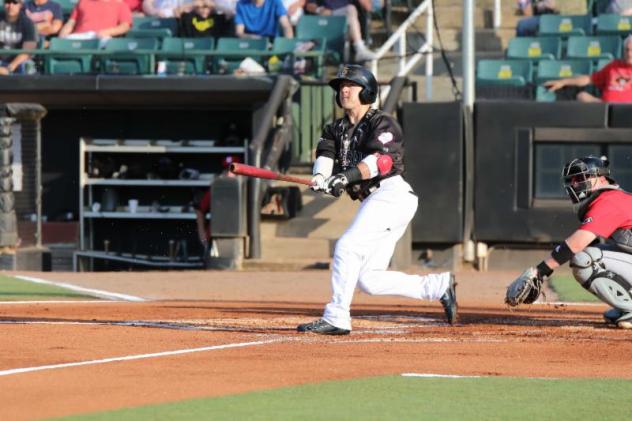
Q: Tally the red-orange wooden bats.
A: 1